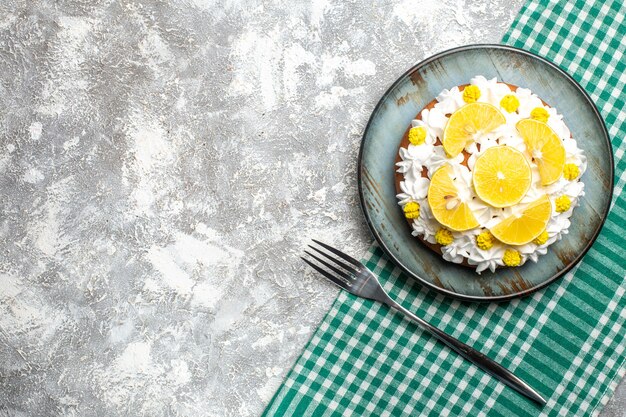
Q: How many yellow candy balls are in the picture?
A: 11